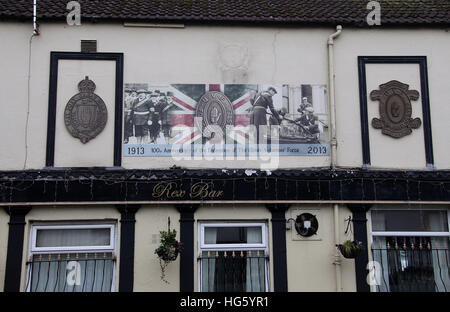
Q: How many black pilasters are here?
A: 5